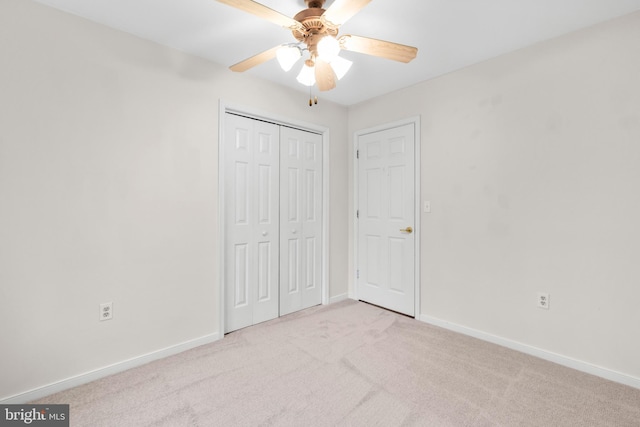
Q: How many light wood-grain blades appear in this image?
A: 5